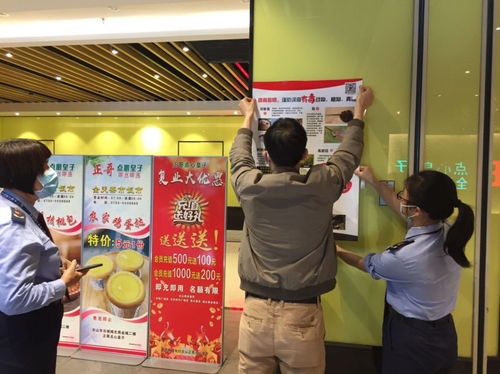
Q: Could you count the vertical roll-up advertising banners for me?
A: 3